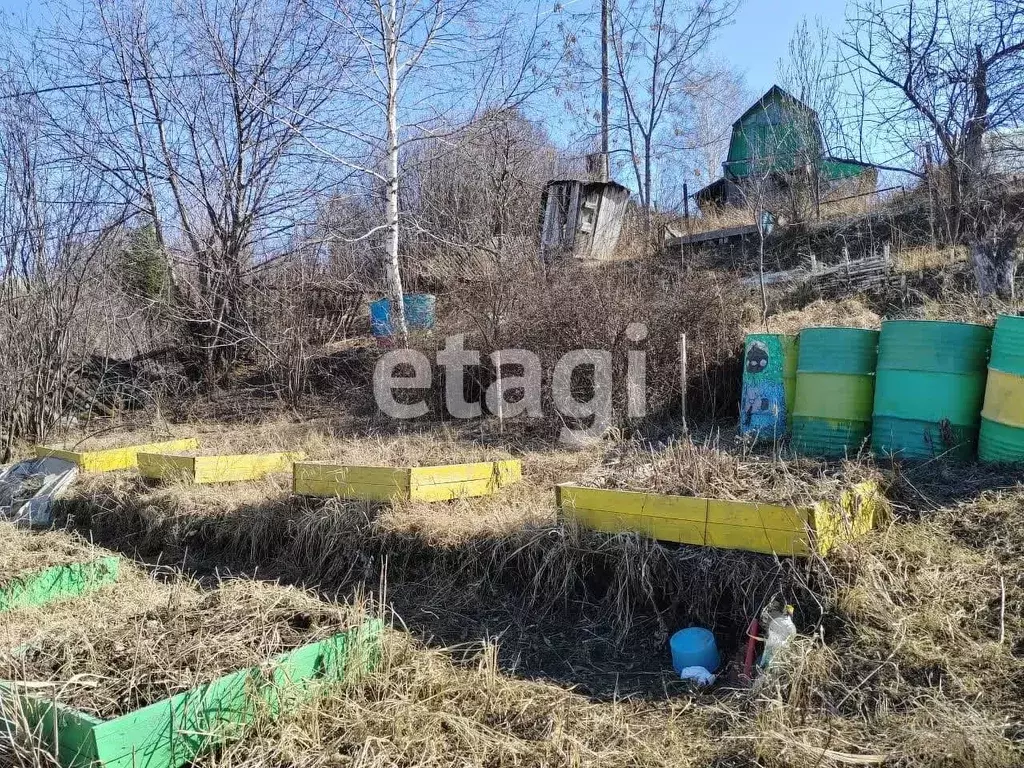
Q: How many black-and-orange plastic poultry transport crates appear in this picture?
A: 0